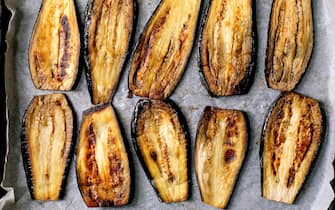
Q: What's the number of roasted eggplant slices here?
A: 10